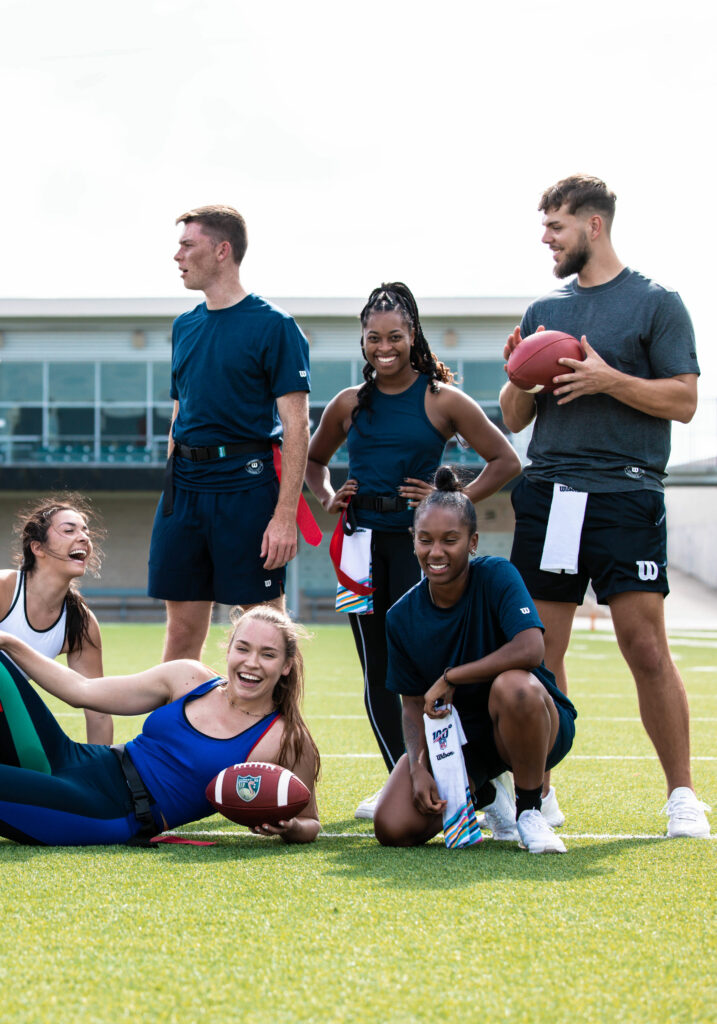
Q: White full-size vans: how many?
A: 0